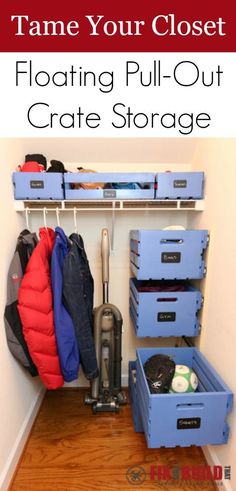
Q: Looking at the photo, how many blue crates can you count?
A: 7